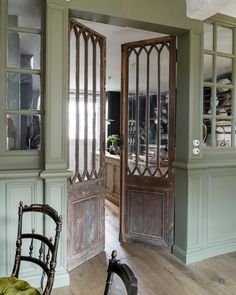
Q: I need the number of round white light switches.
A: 2